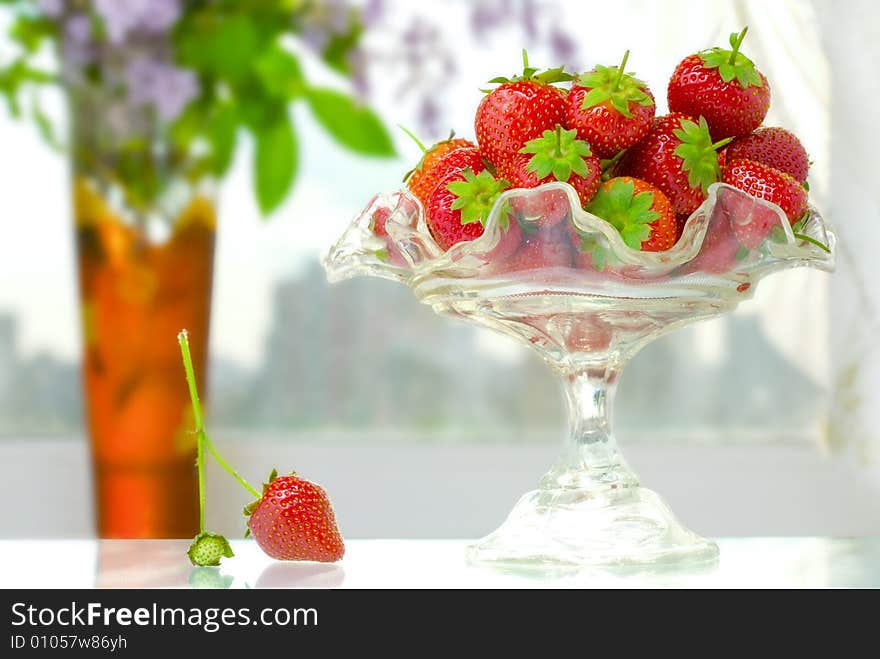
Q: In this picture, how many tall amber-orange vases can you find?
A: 1